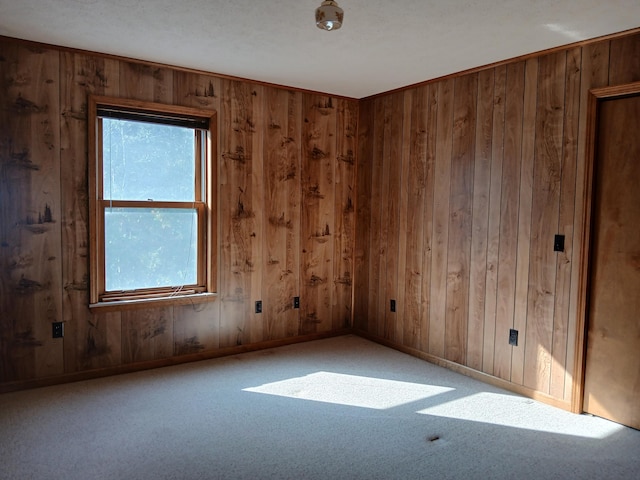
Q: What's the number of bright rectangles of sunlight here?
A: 2